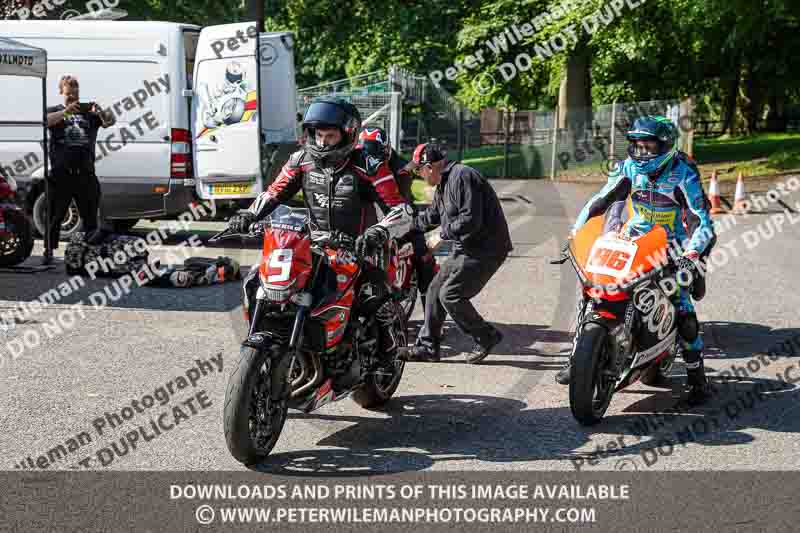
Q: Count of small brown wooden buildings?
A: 1